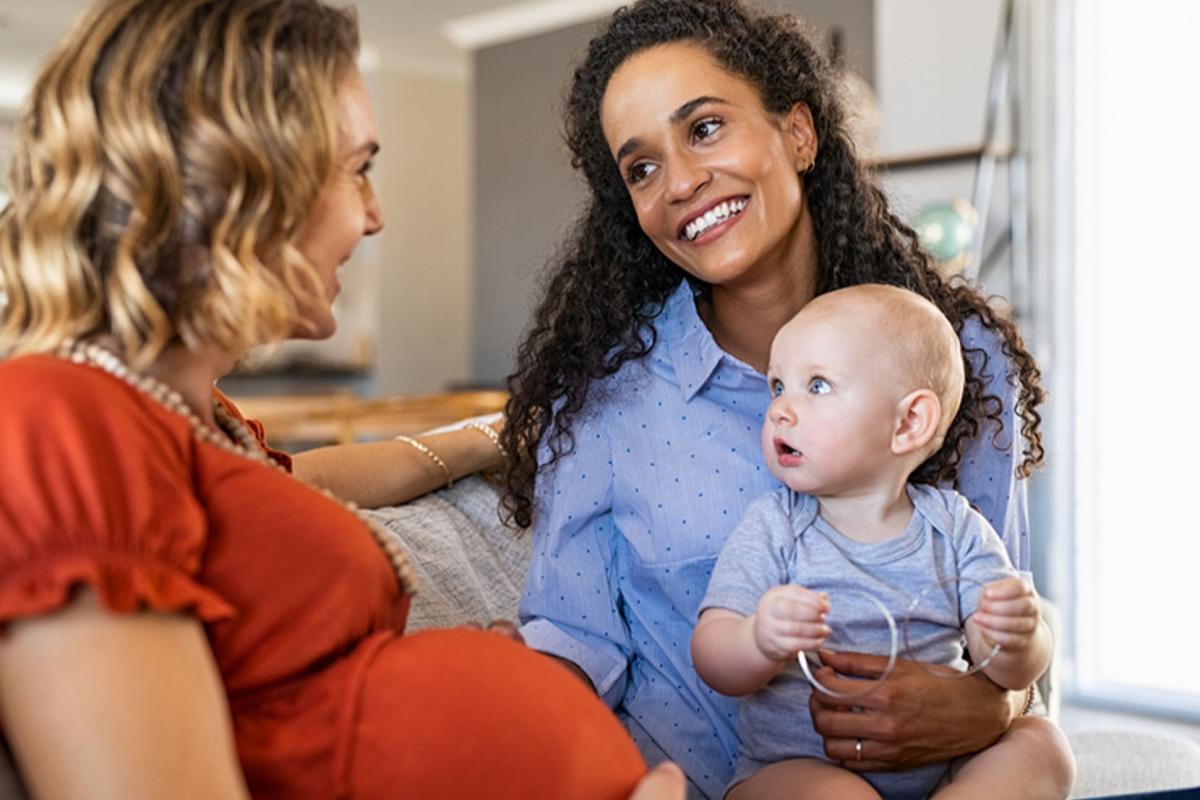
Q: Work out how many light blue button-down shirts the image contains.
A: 1